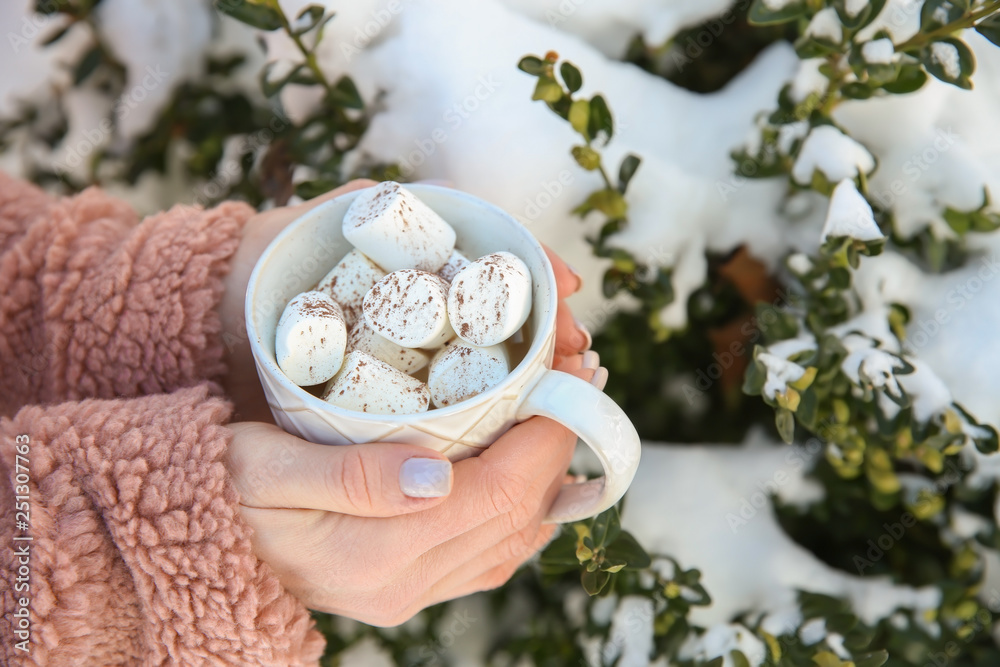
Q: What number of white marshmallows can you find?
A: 9